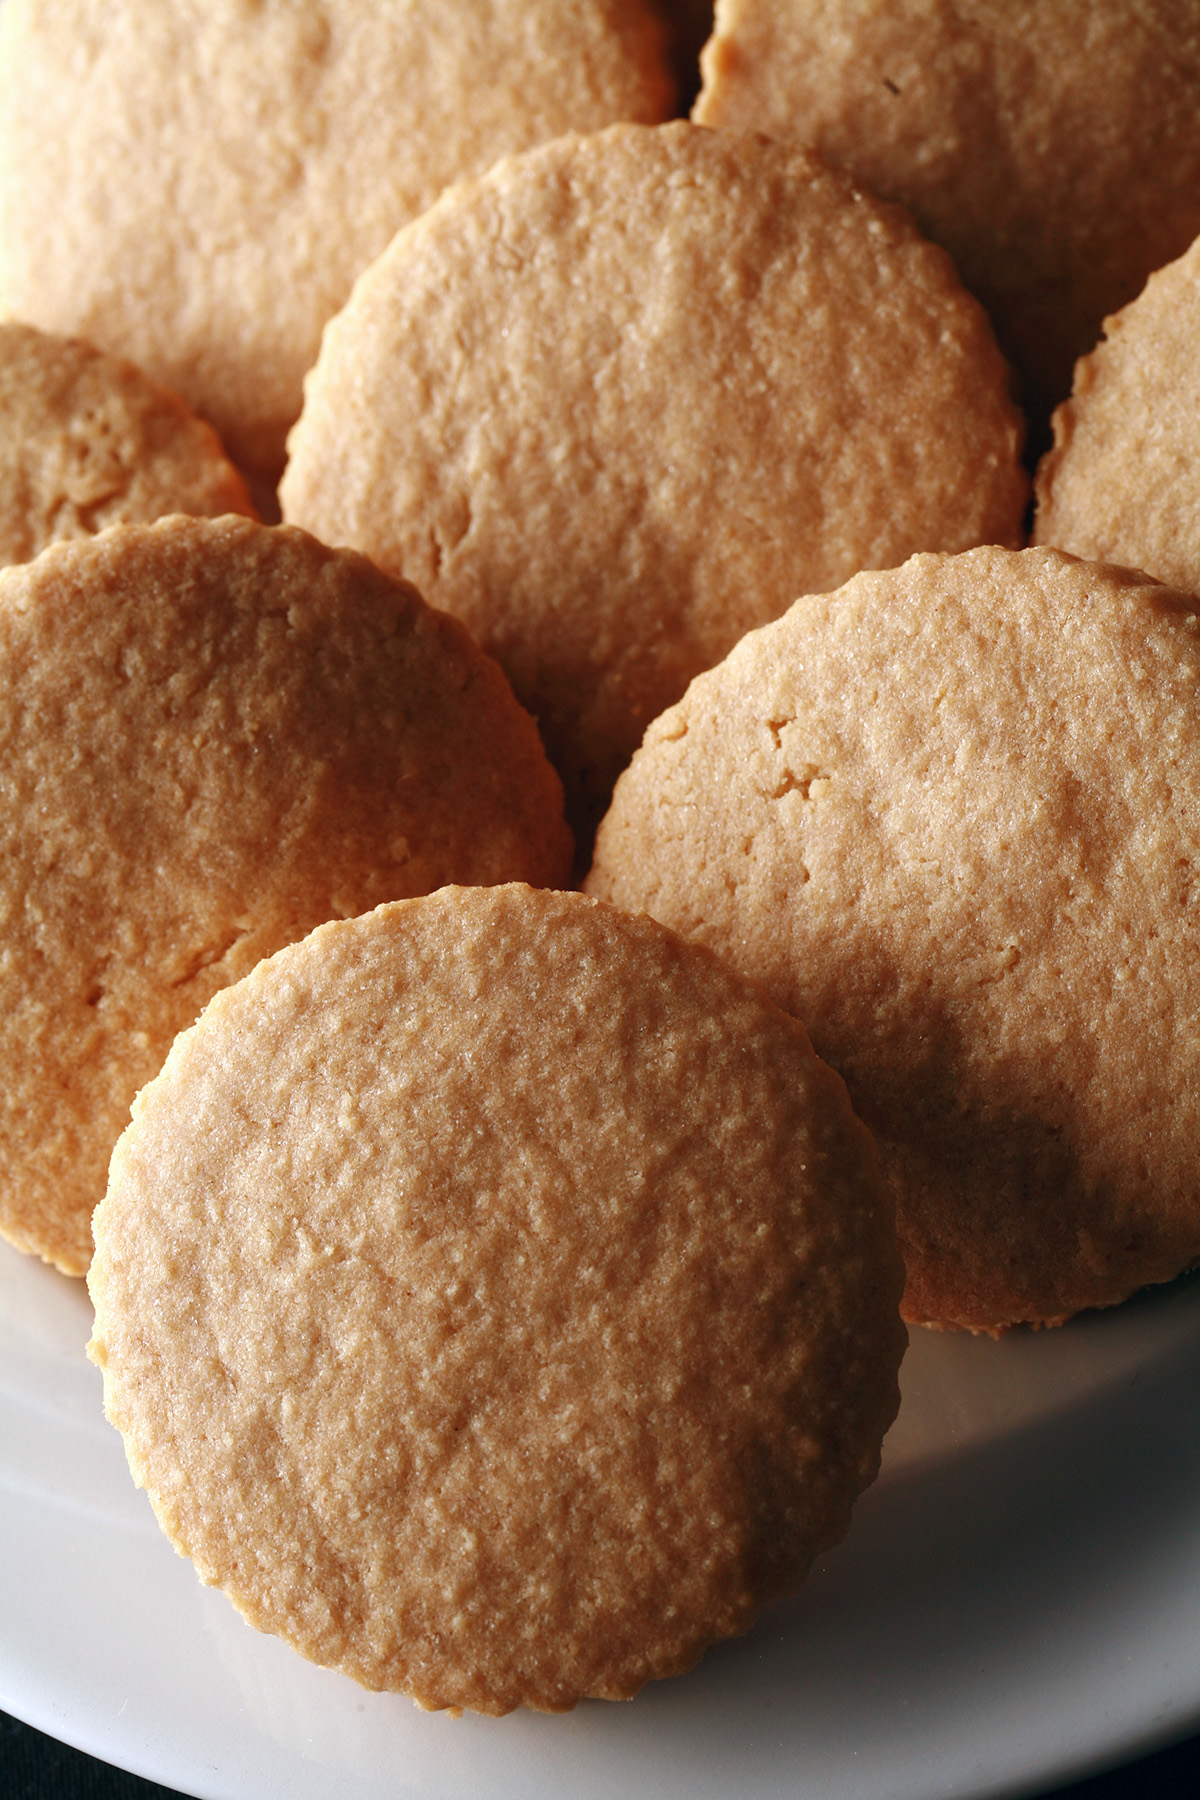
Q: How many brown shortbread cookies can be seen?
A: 8